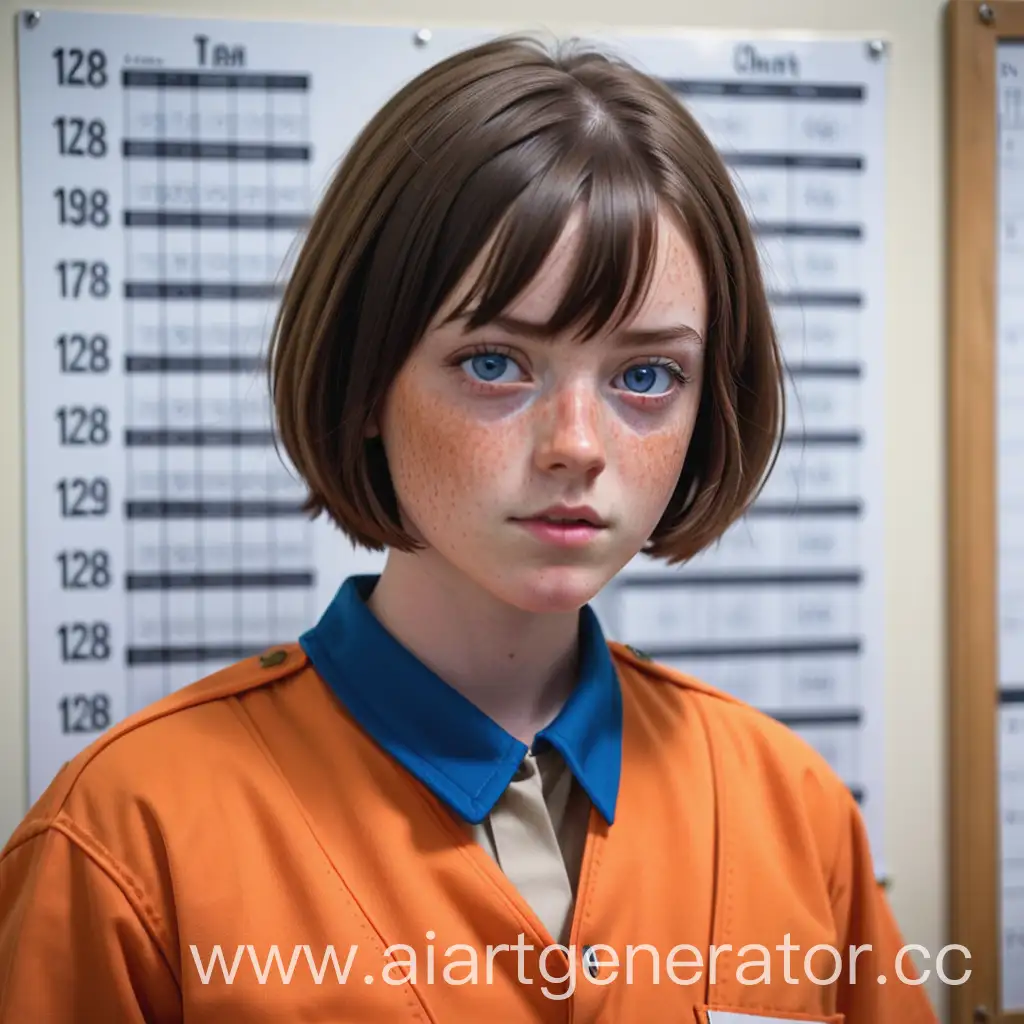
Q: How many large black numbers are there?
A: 10